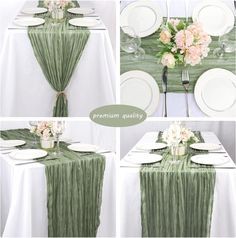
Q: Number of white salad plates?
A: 15